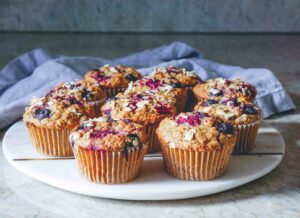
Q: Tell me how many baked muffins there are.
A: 10